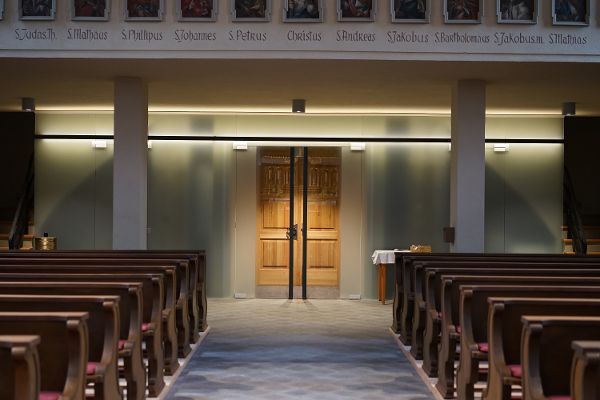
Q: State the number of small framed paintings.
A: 11